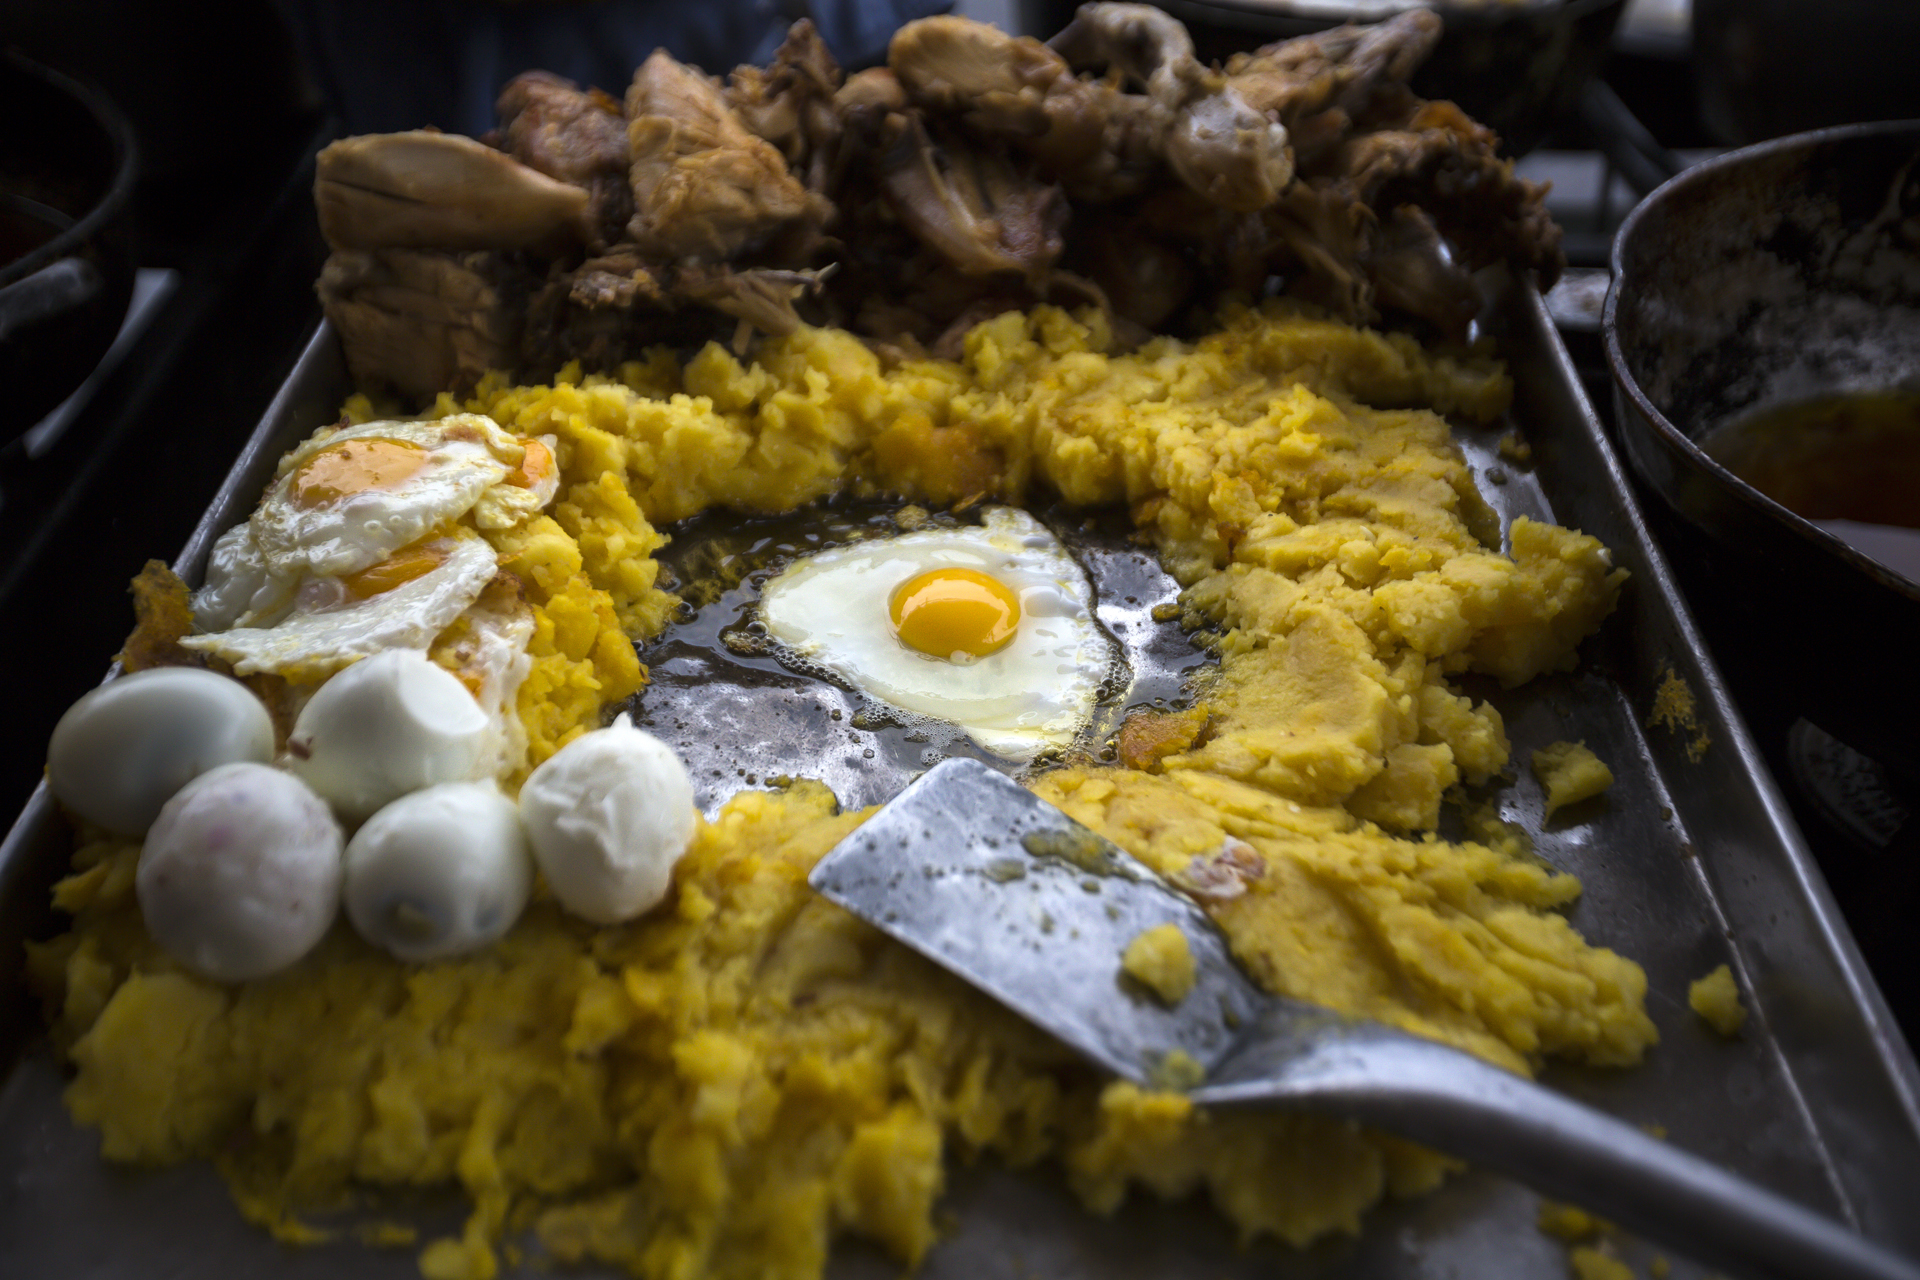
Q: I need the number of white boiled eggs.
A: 5